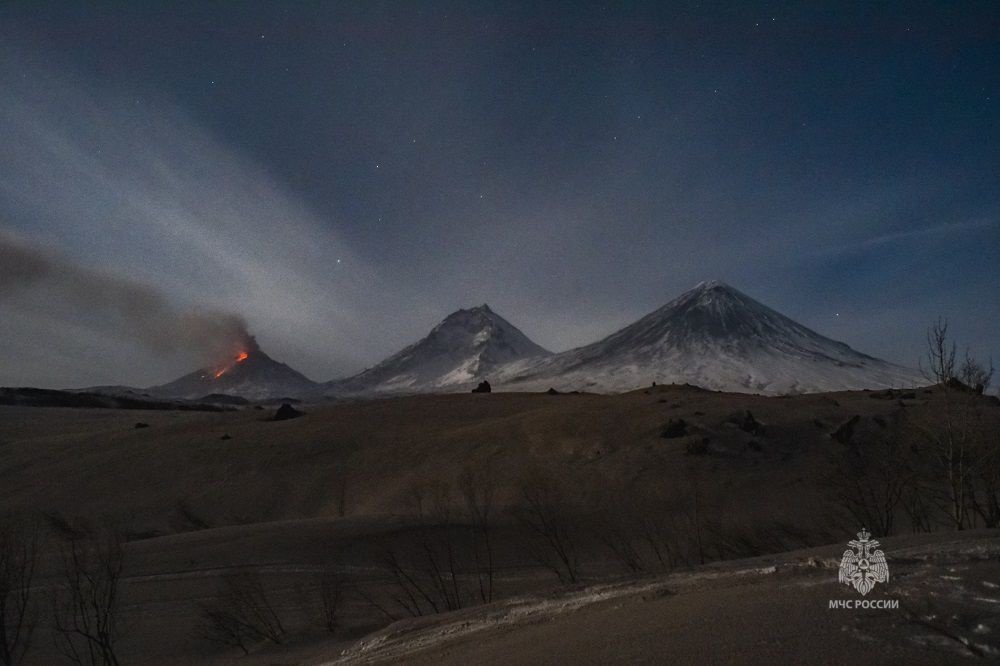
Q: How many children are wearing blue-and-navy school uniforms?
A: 0